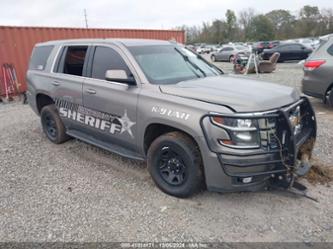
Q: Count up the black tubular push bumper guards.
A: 1